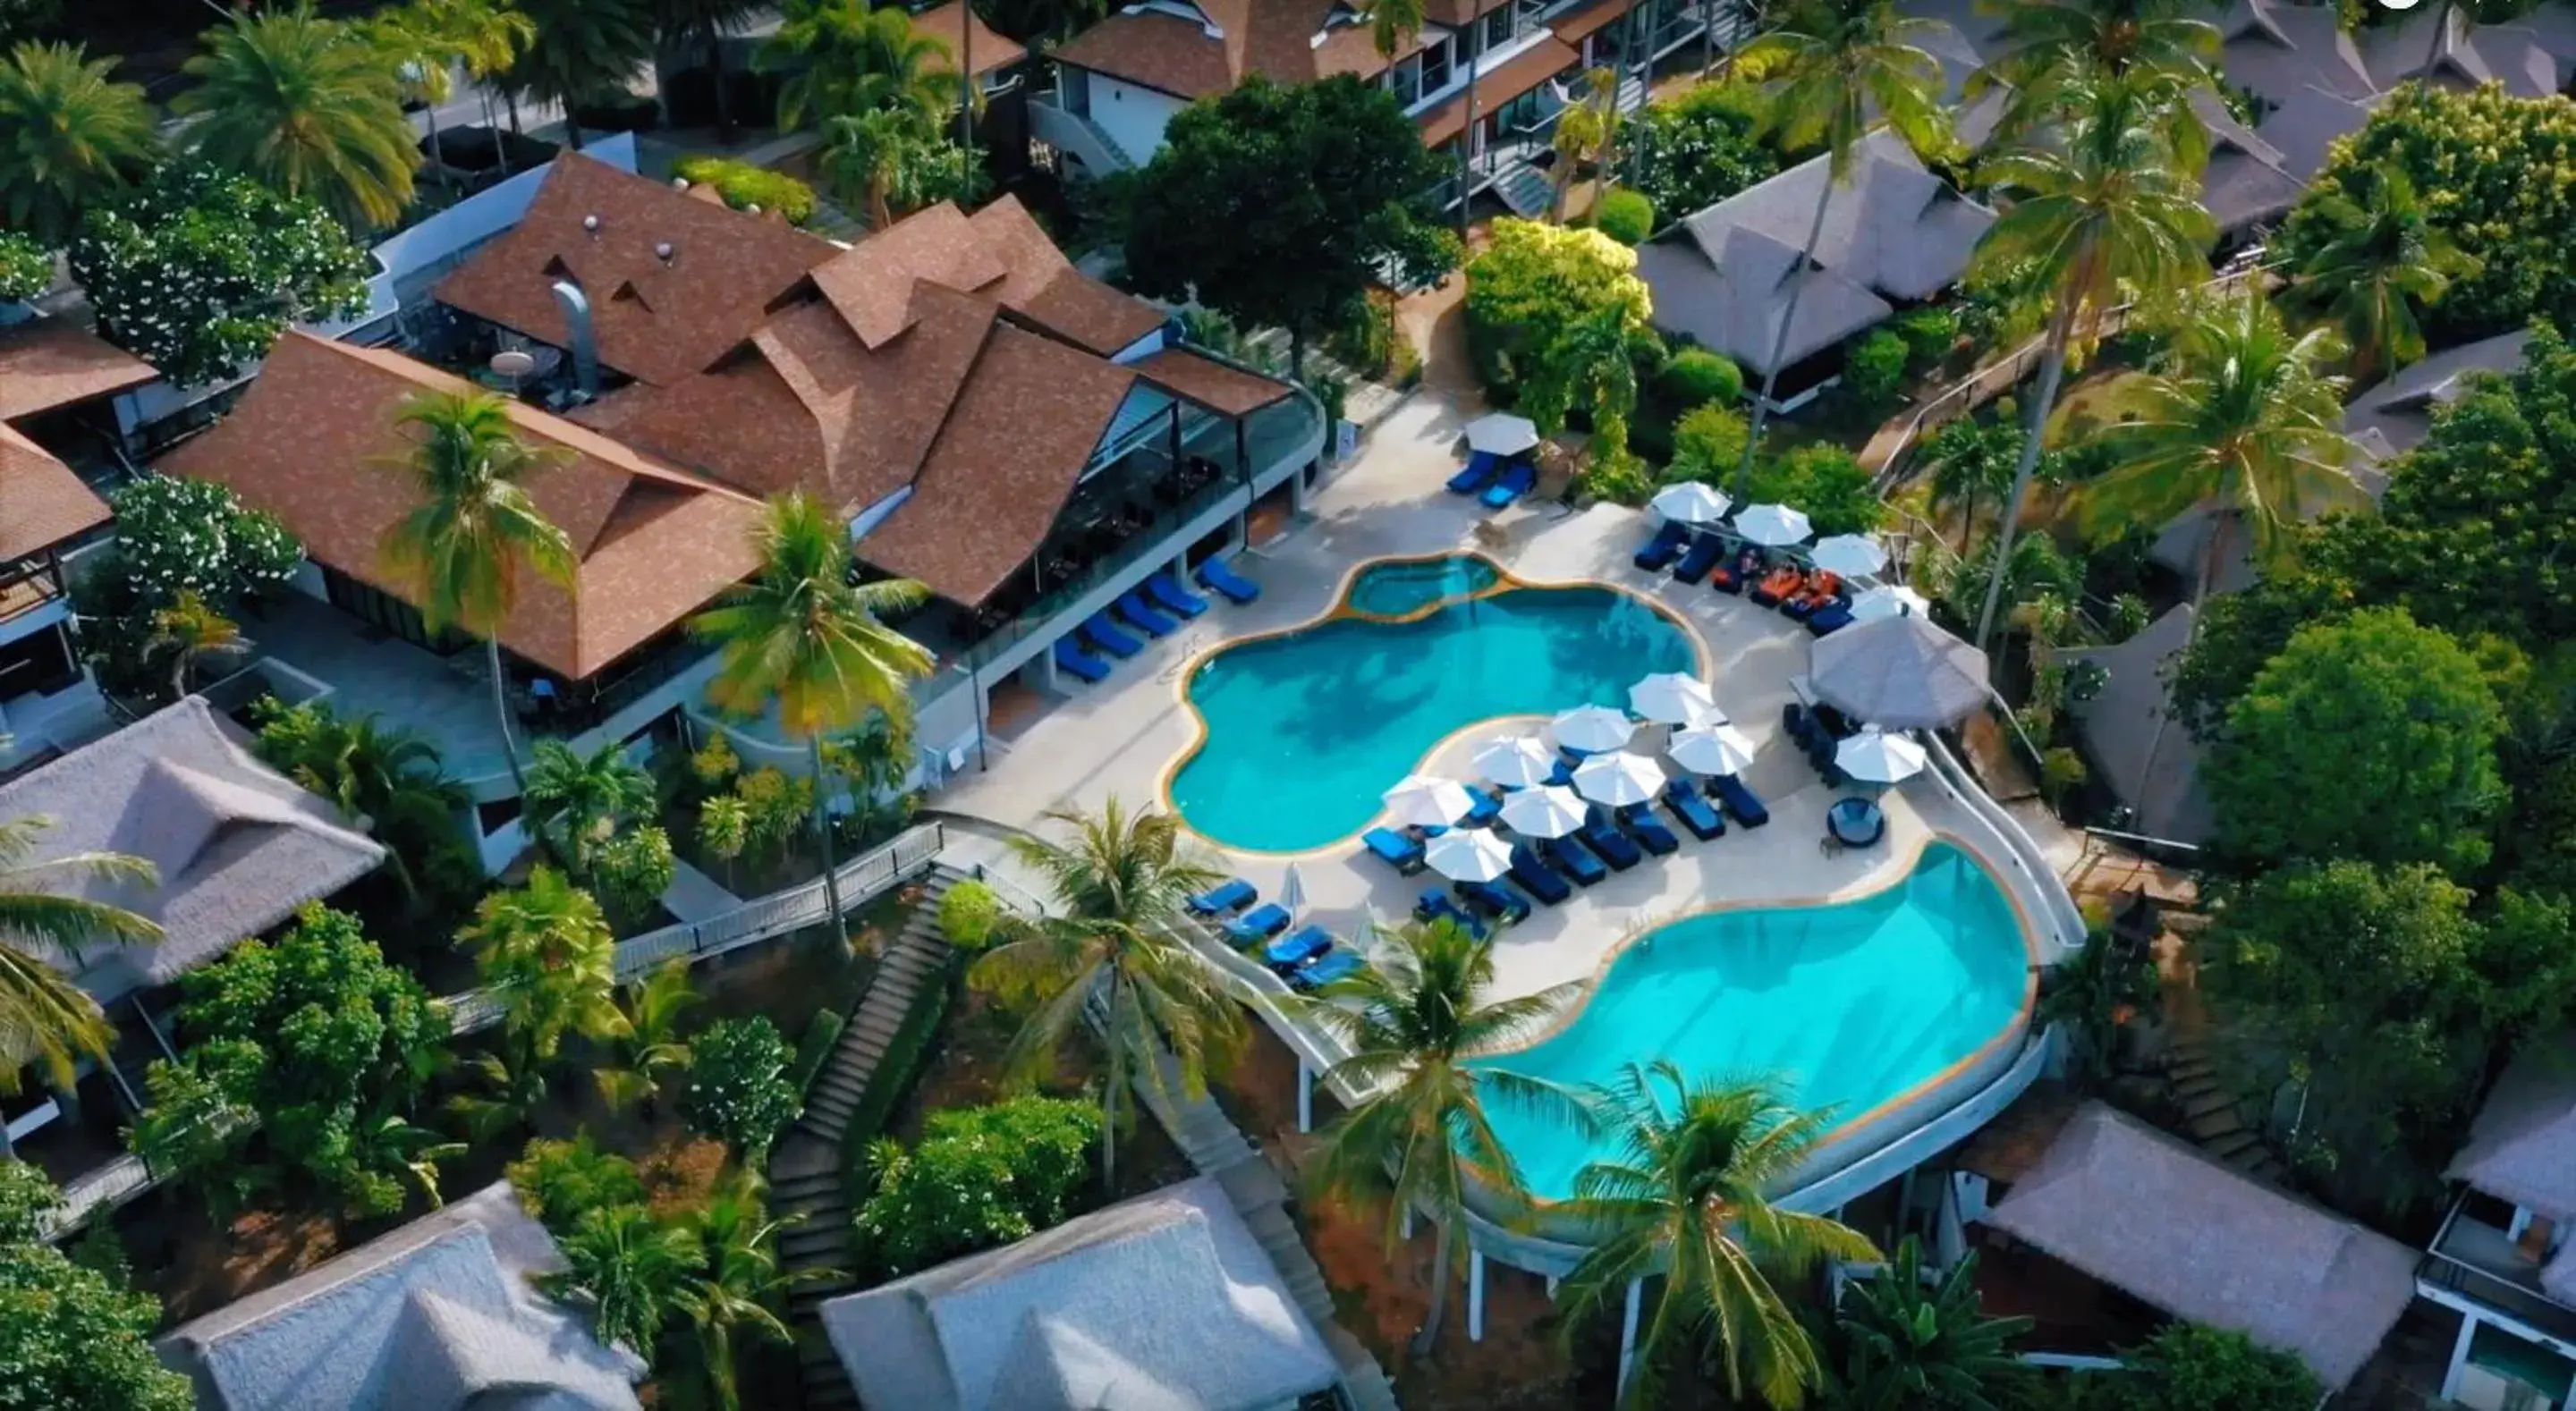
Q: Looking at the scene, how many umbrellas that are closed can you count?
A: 2